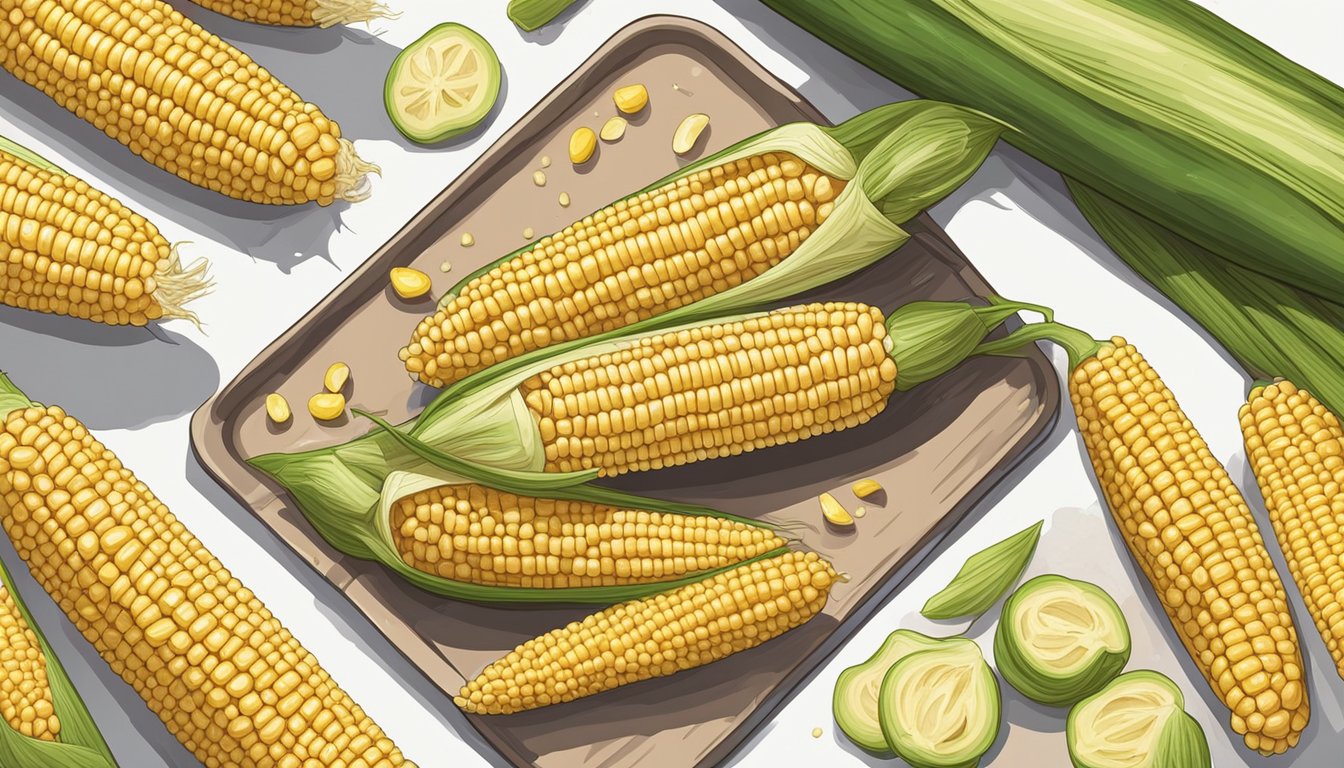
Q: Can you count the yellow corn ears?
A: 11